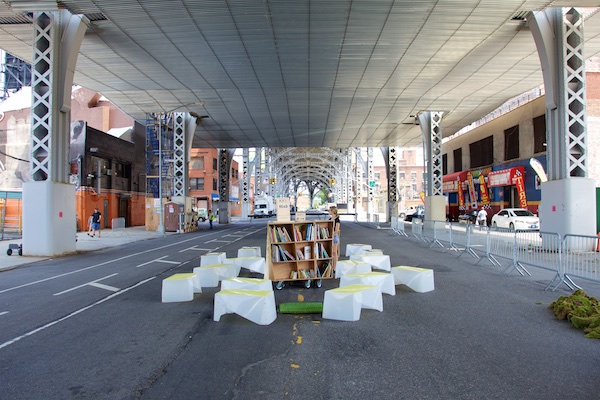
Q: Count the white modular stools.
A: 14